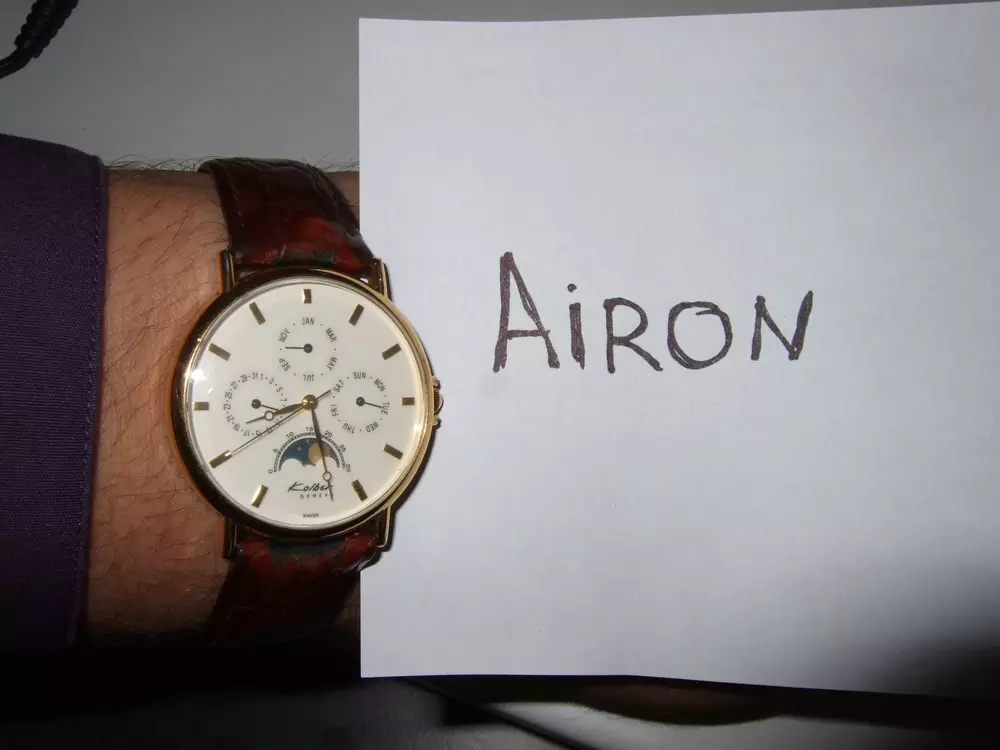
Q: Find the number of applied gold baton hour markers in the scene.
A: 11